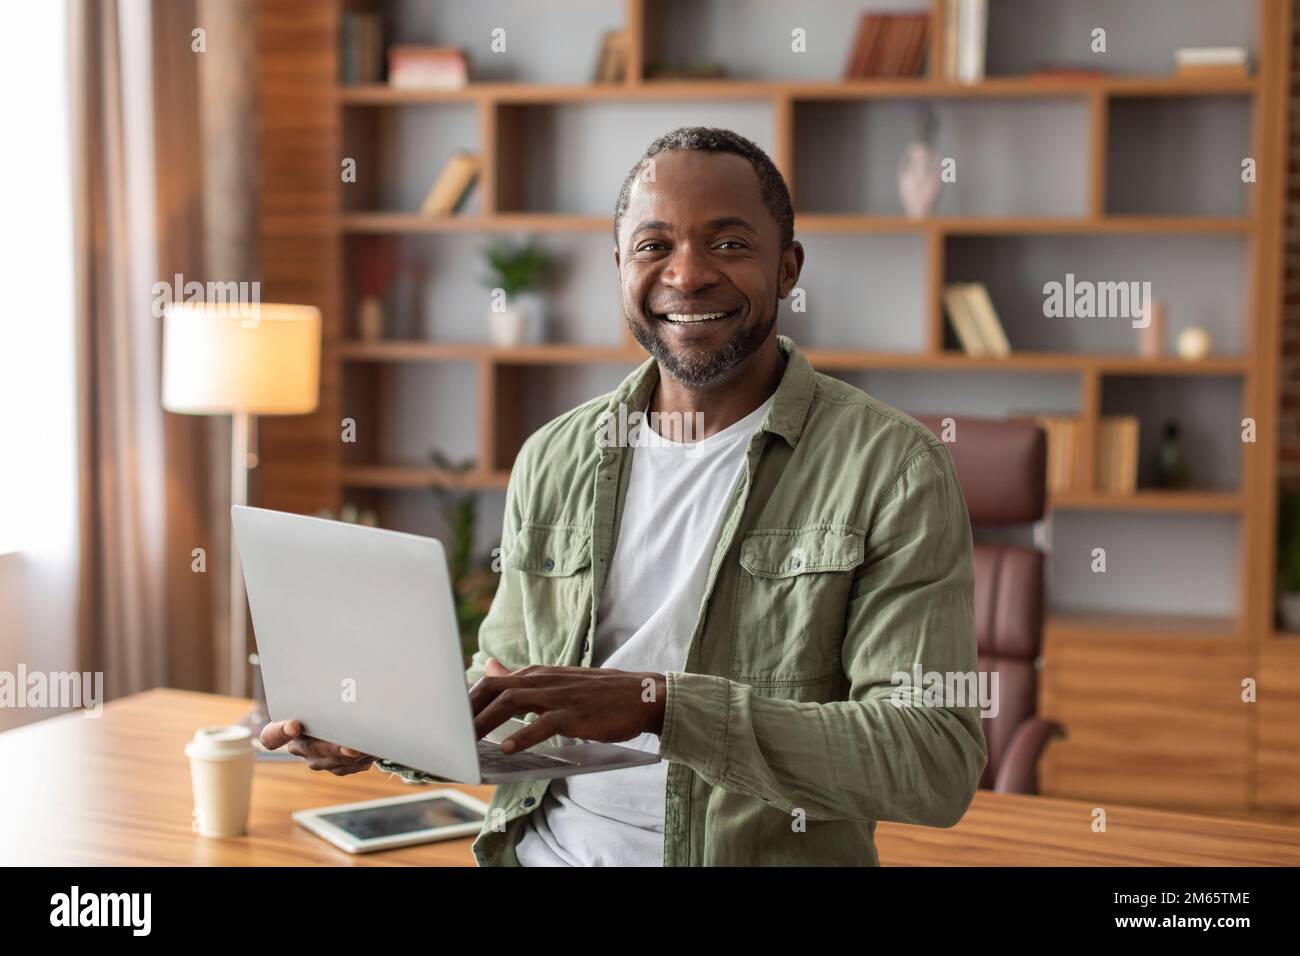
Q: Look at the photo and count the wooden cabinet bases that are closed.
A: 2